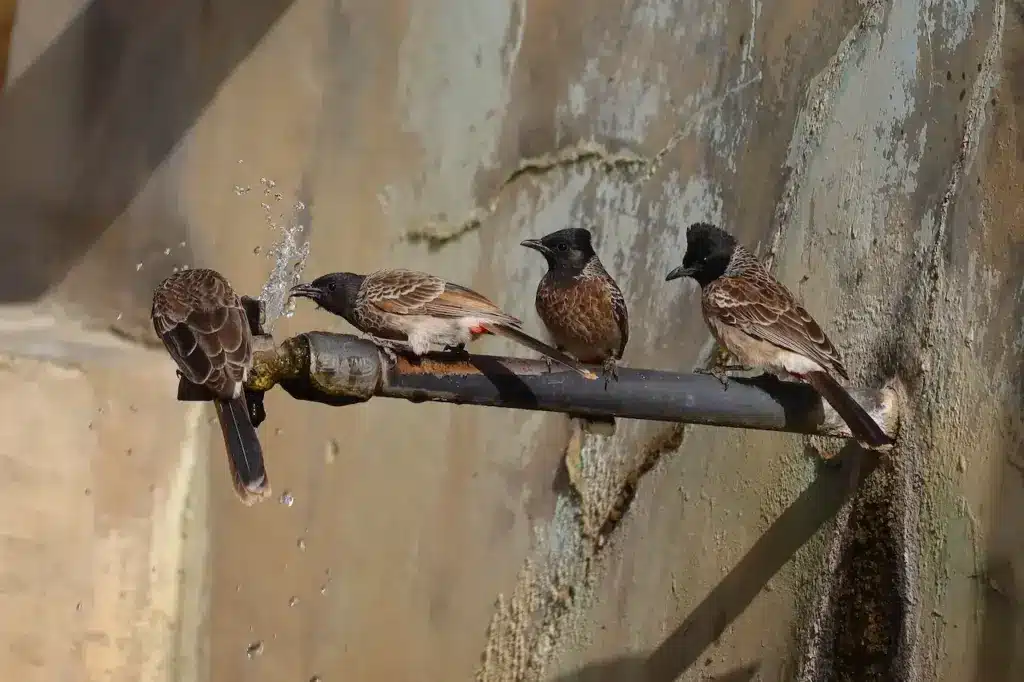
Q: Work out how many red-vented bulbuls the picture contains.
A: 4